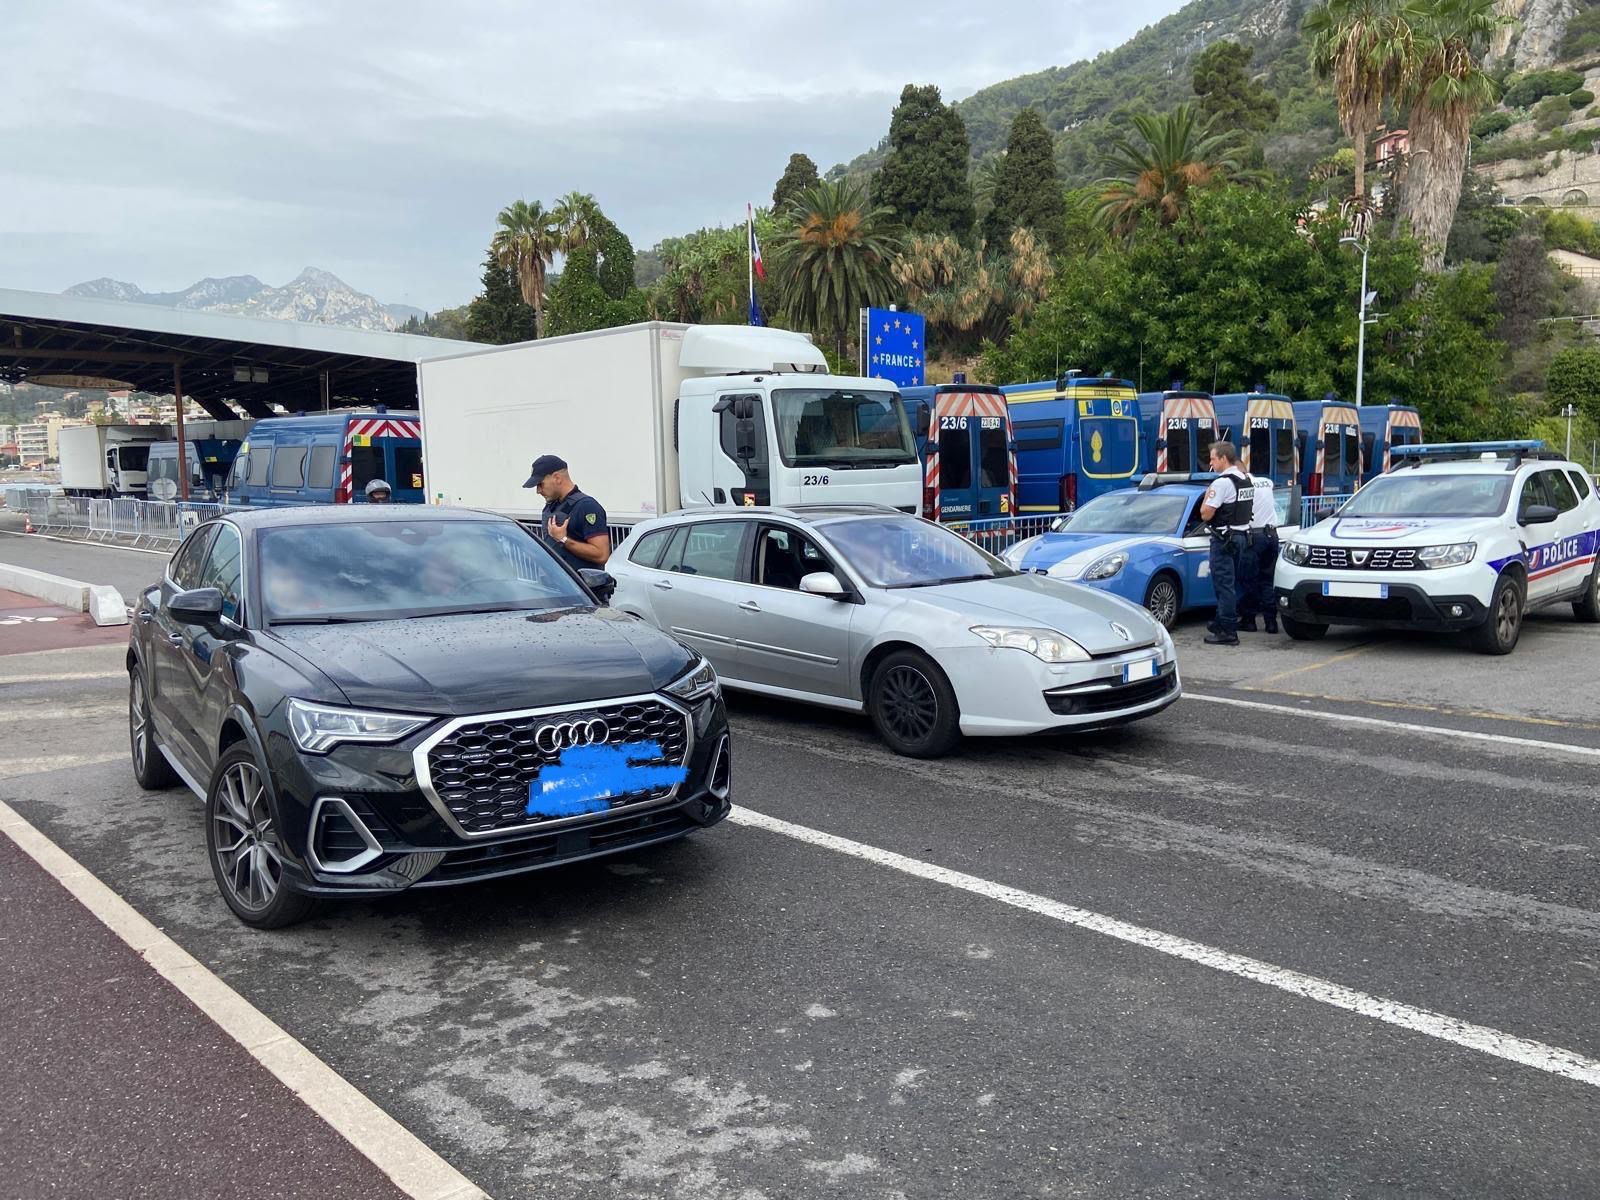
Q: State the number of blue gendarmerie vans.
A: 8